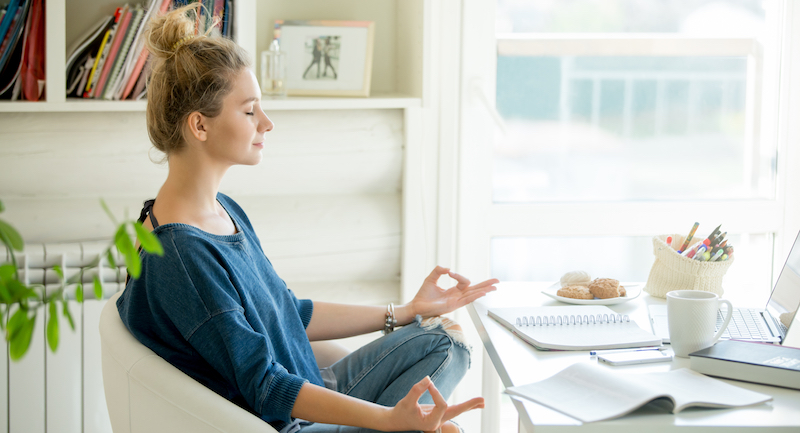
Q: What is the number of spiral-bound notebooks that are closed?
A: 0